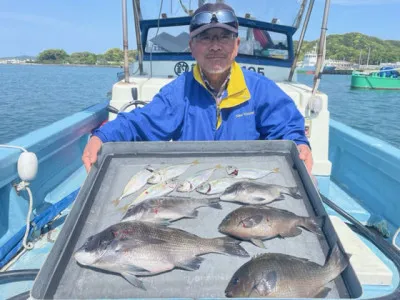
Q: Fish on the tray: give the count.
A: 11